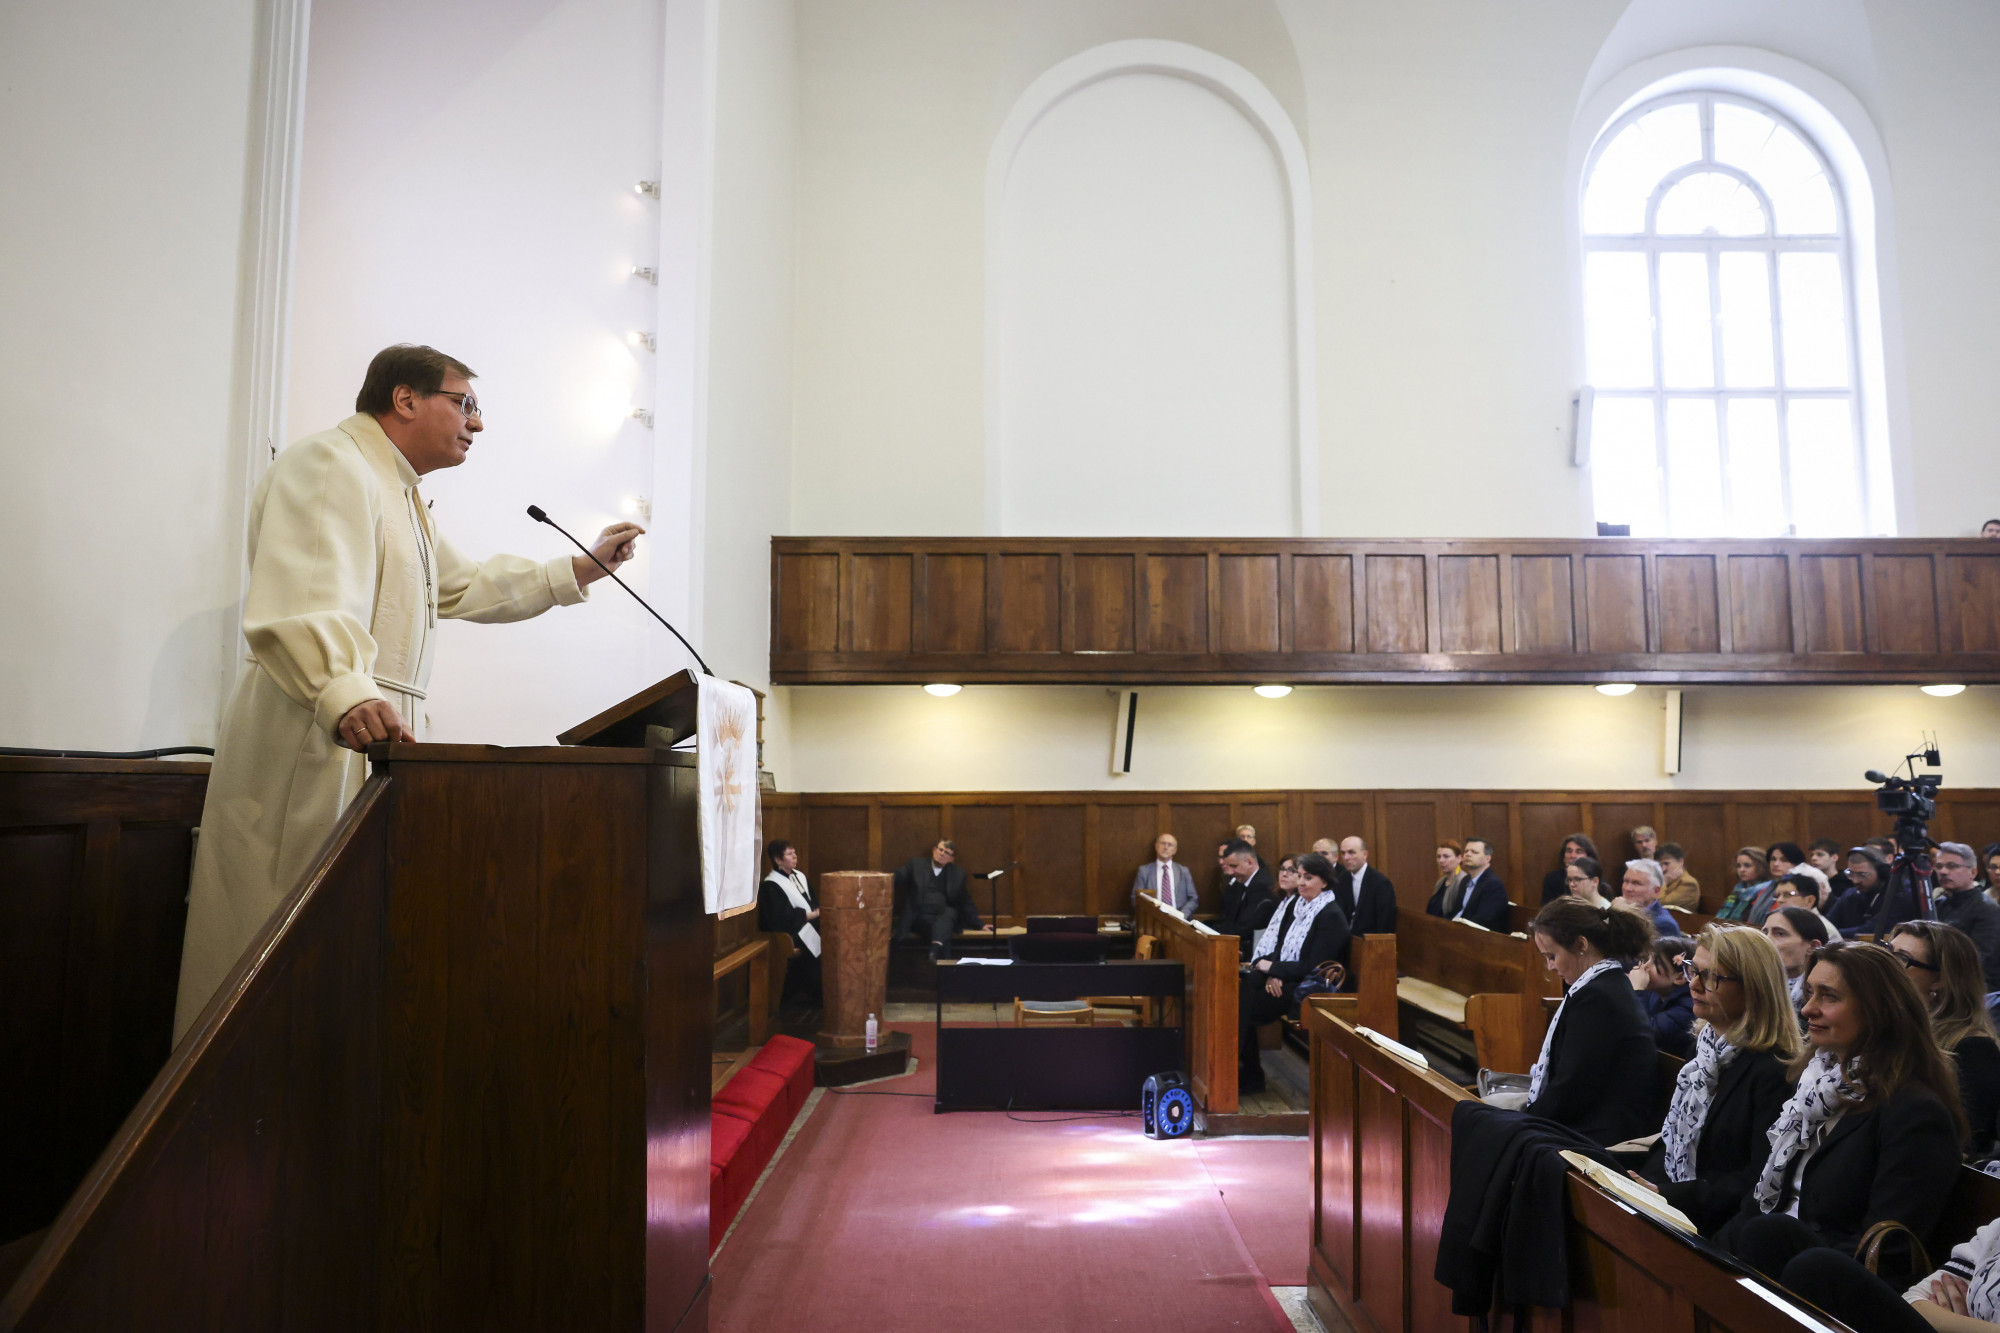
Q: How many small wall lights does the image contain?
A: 5